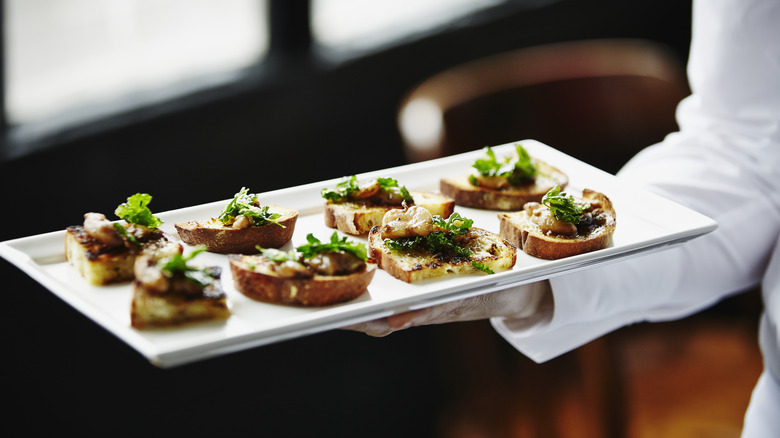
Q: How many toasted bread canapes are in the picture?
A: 8